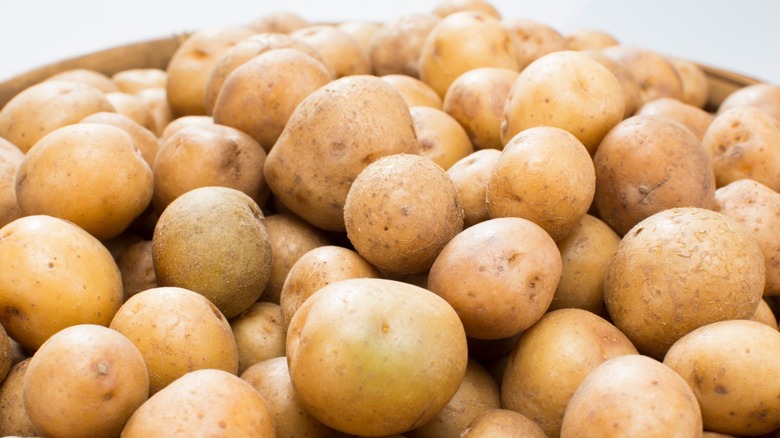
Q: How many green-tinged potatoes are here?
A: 2